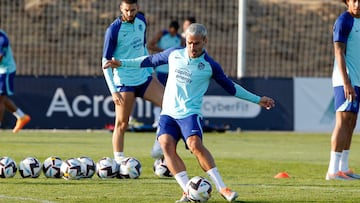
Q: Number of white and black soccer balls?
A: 9